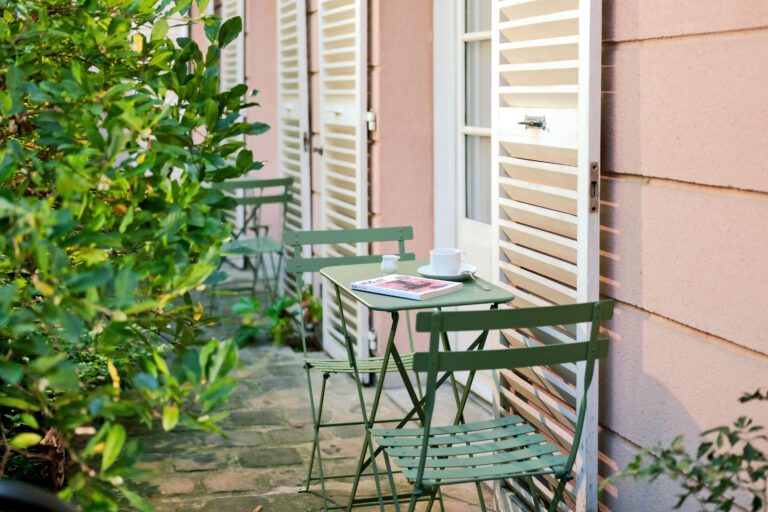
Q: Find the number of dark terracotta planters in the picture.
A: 0